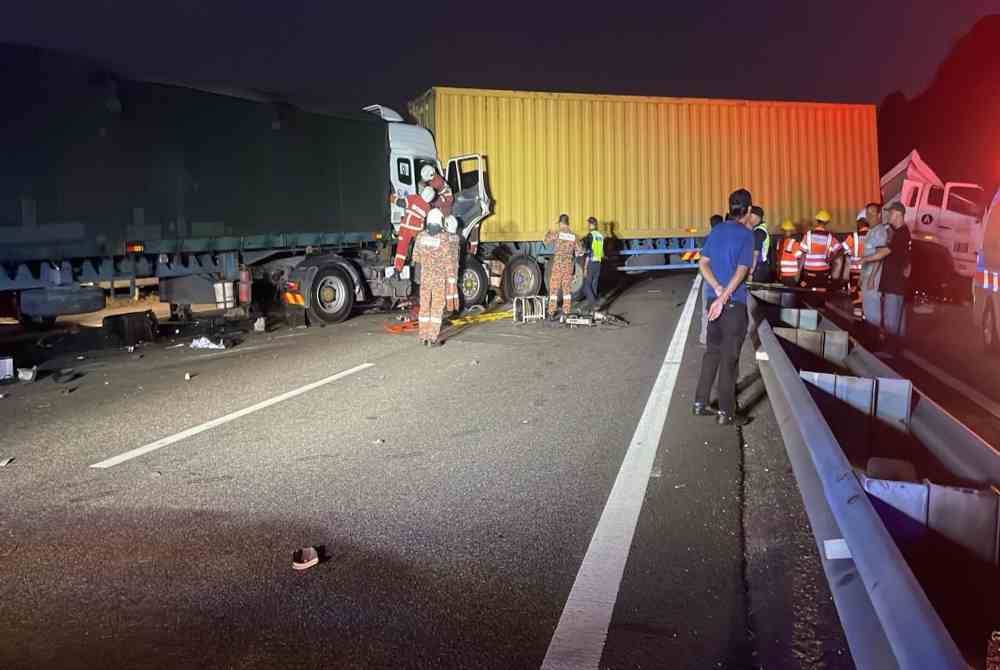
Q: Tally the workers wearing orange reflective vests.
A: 3